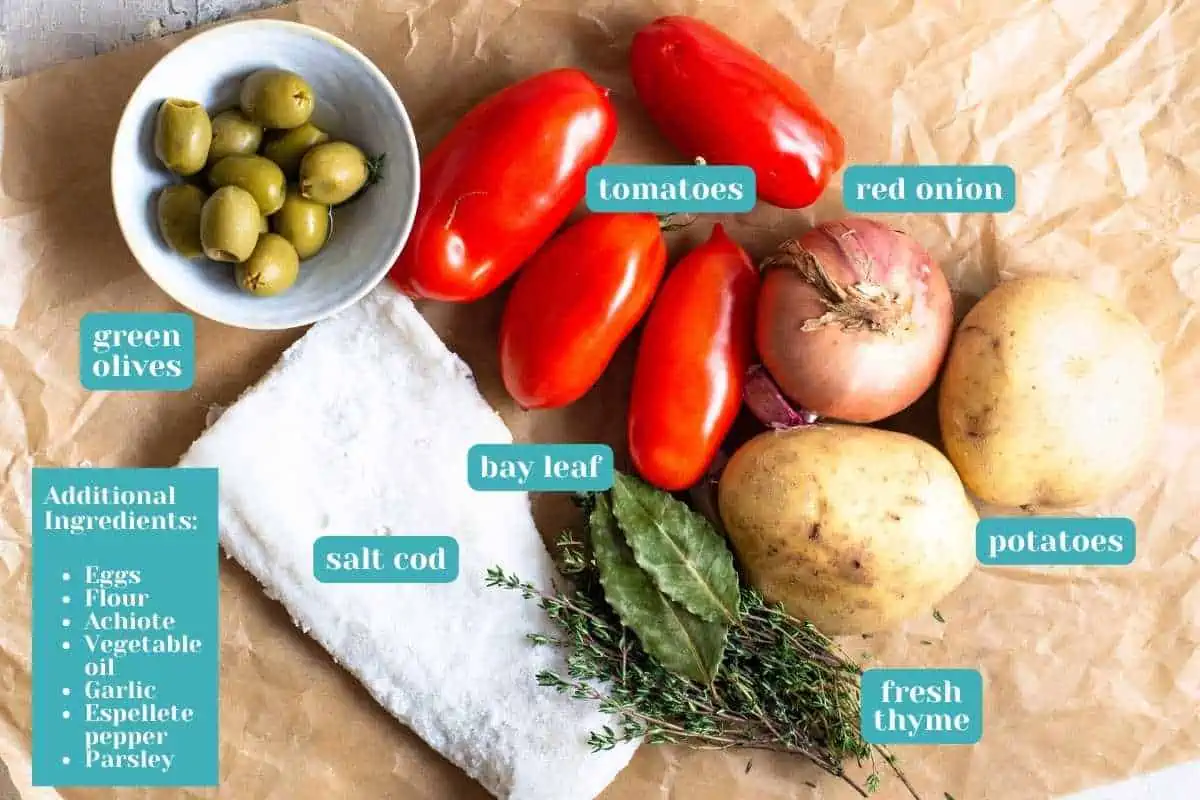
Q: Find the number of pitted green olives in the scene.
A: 10